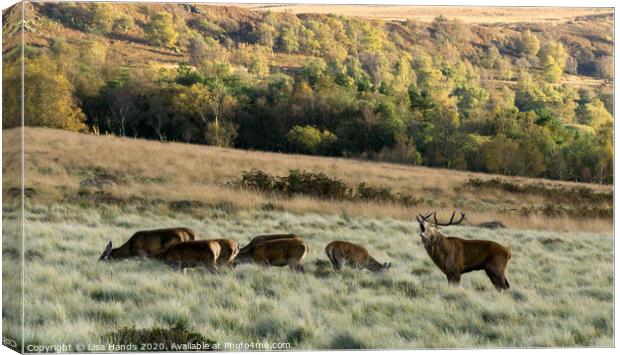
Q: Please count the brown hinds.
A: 6